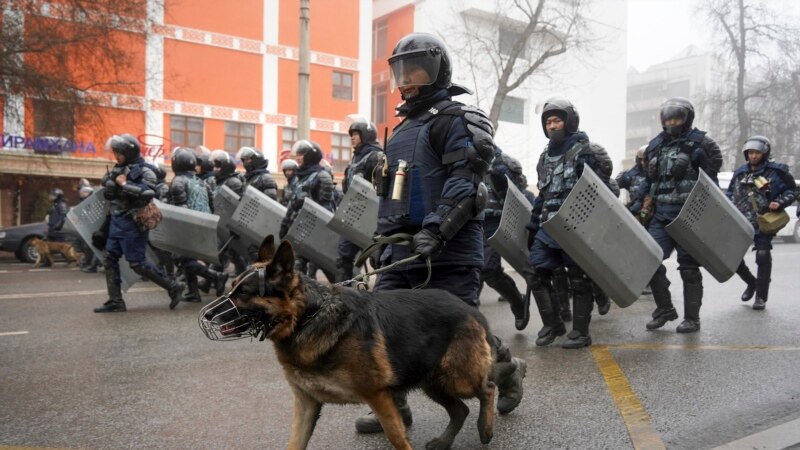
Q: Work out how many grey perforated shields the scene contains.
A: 9